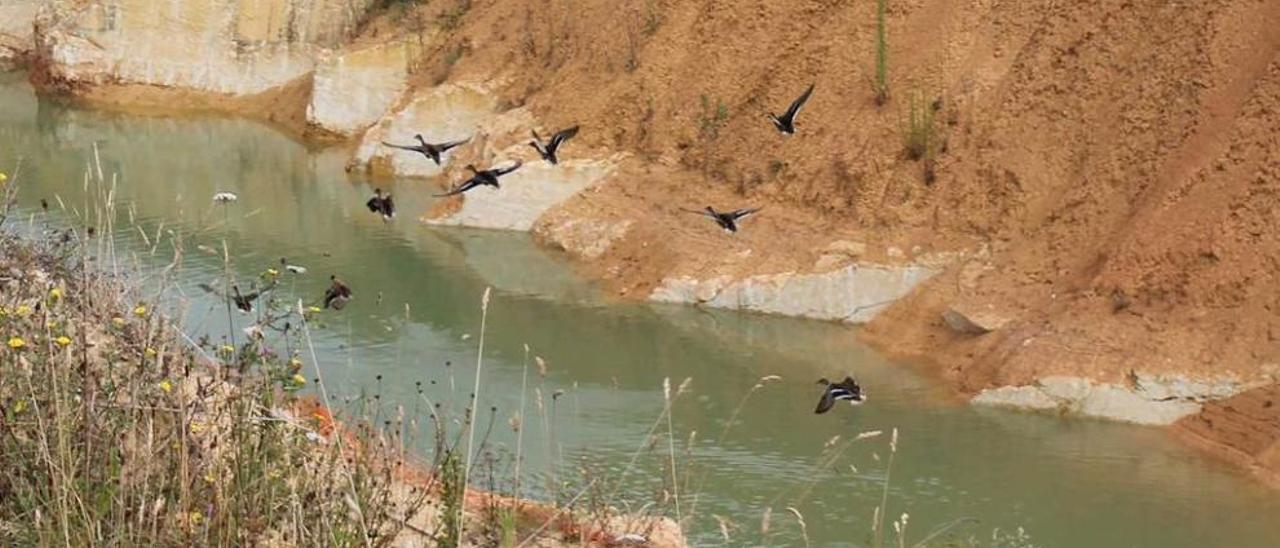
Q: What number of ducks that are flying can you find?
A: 9